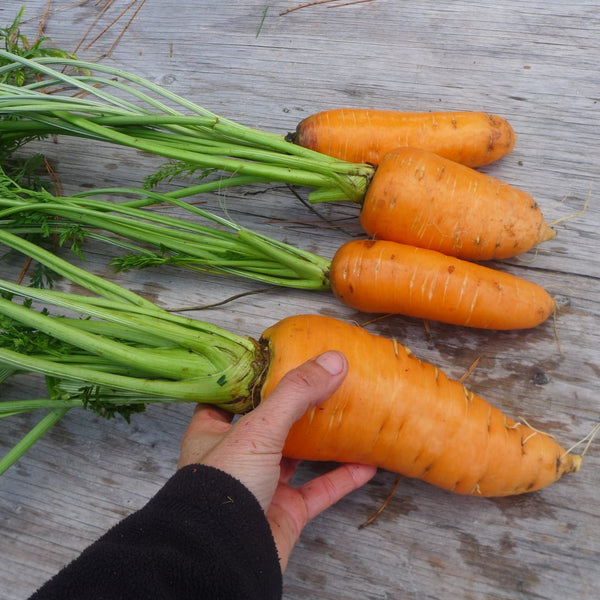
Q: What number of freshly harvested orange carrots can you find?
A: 4